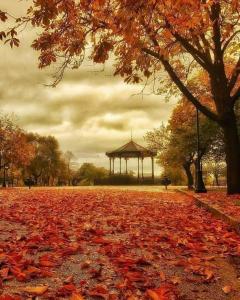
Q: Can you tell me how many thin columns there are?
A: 7